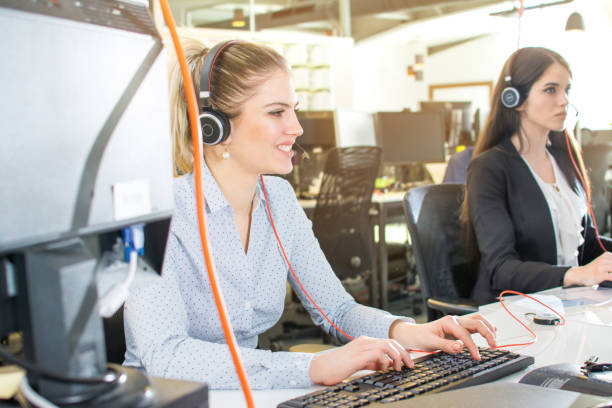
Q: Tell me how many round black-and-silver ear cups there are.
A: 2